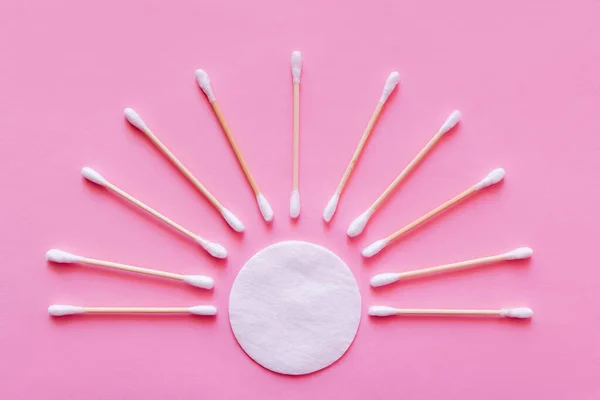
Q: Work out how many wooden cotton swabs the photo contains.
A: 11